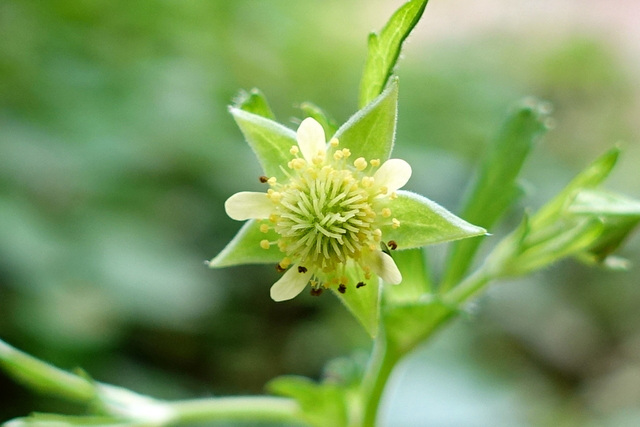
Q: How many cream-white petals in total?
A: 5